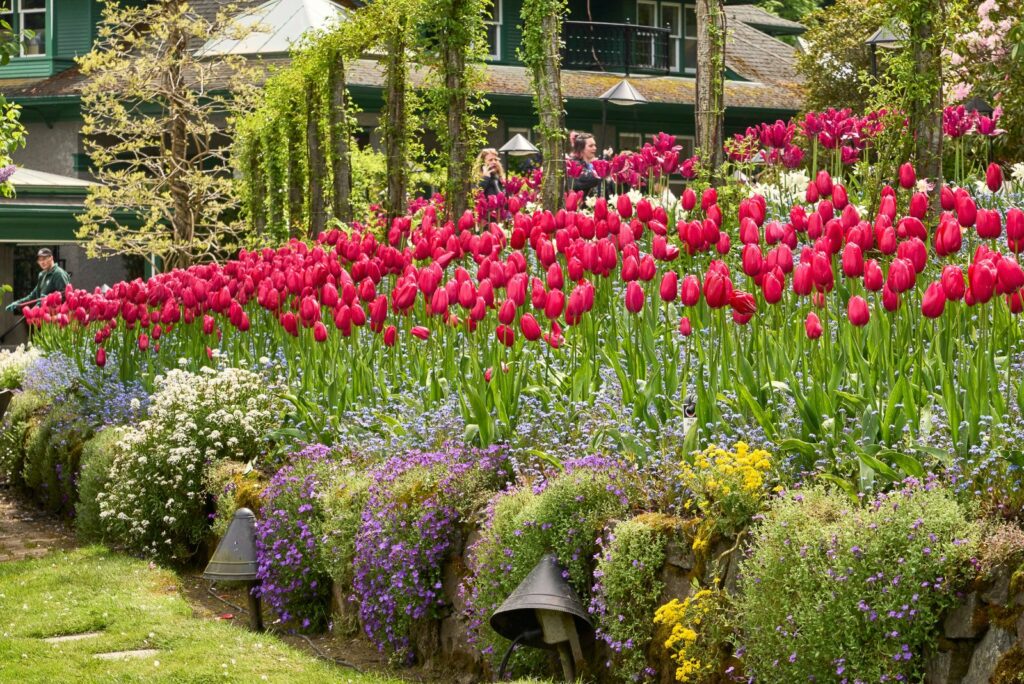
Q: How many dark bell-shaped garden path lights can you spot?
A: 2